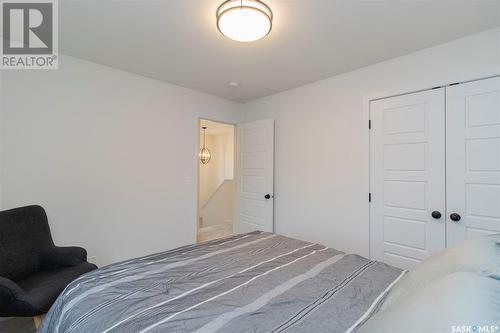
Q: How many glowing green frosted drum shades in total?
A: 0